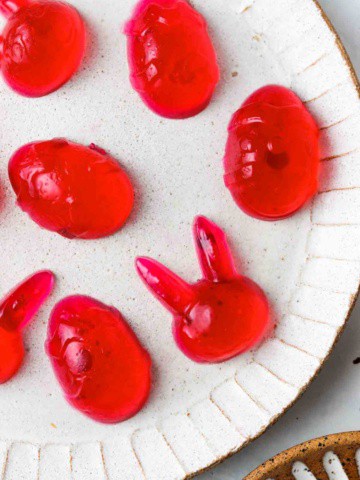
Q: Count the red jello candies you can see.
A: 7